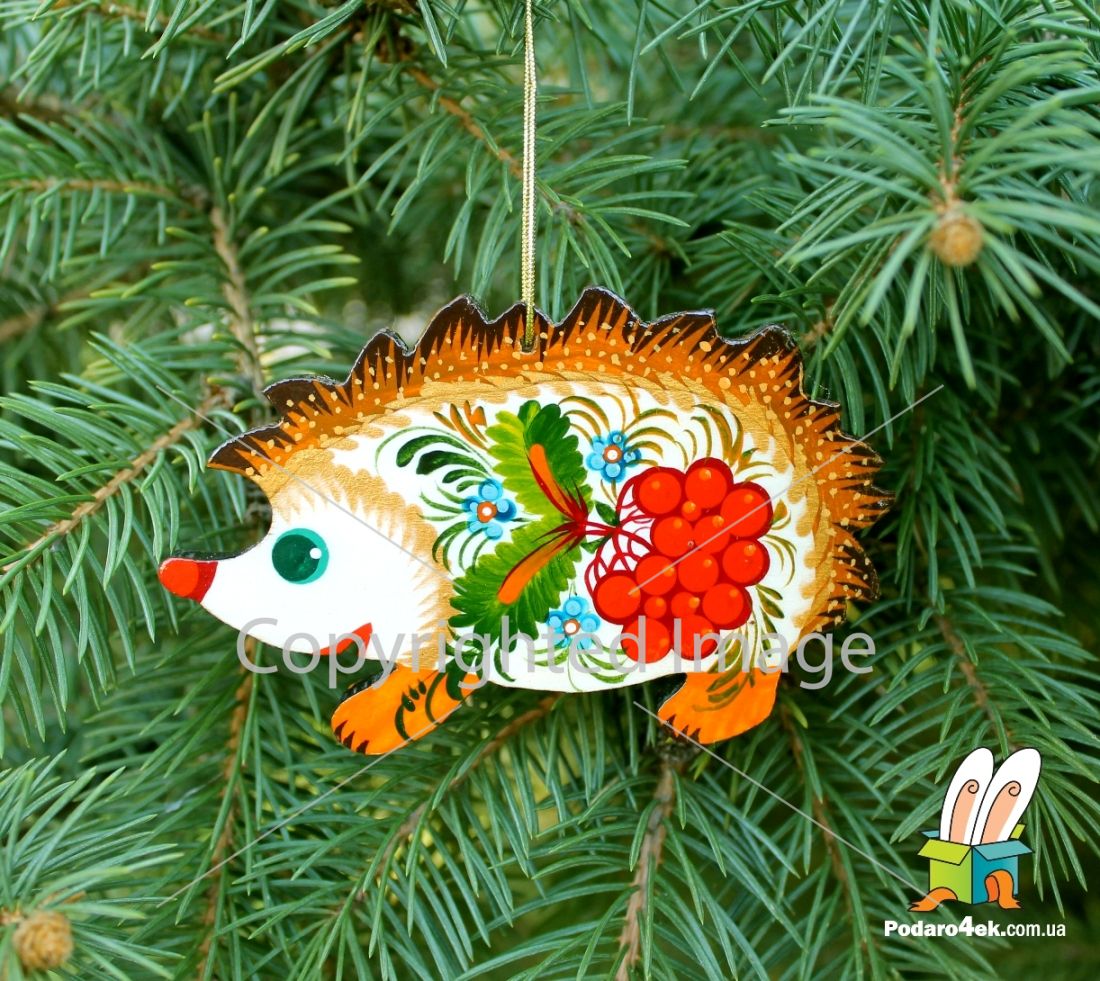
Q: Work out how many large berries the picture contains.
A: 12